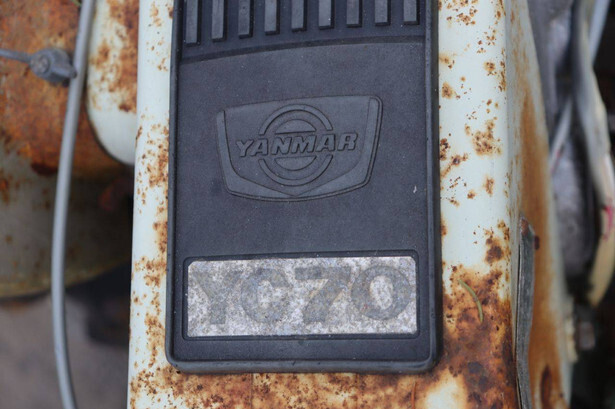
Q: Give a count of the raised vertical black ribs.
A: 9